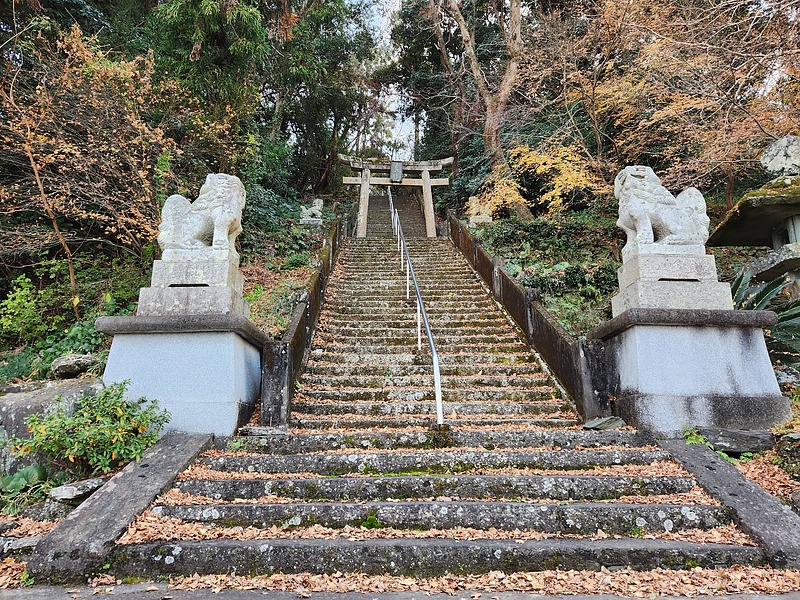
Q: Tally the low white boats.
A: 0